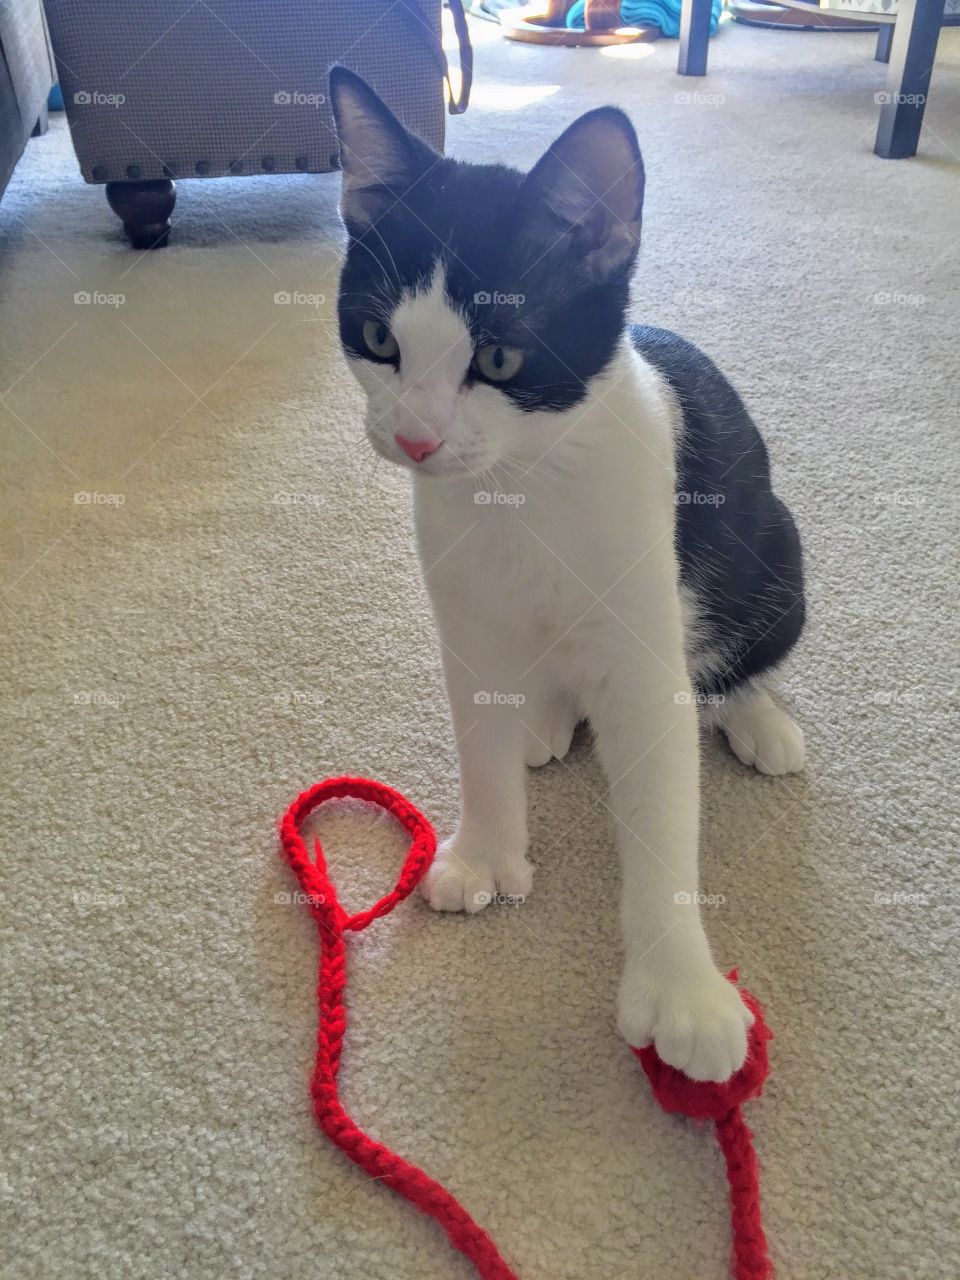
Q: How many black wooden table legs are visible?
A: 3